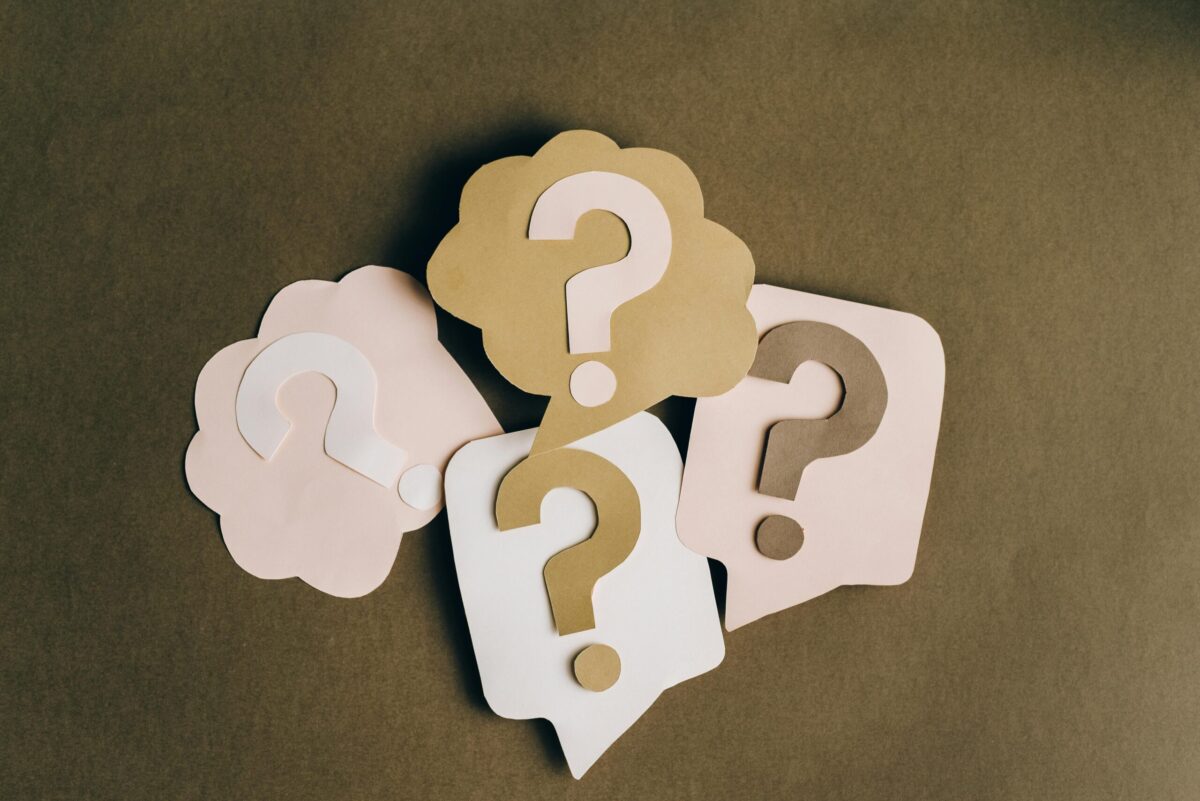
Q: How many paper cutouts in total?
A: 12